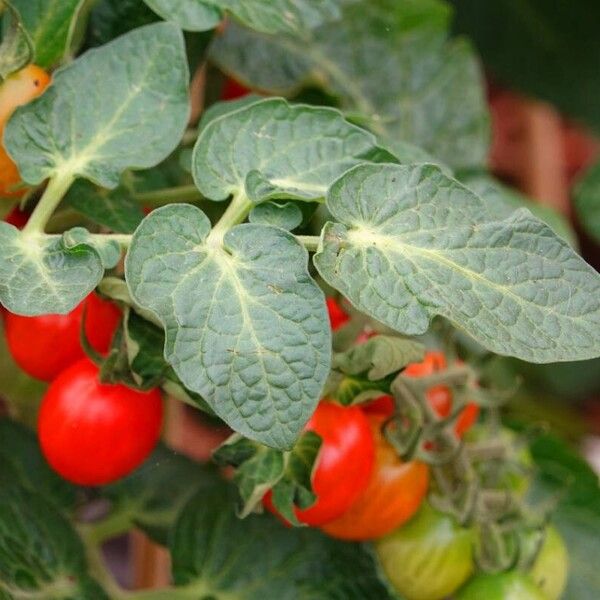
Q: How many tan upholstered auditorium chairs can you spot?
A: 0